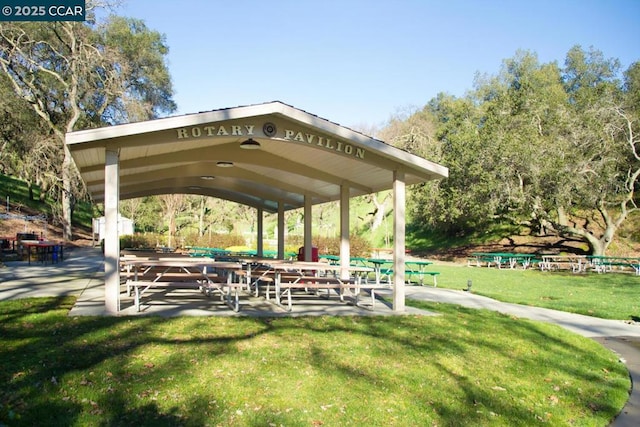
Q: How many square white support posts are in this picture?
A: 6